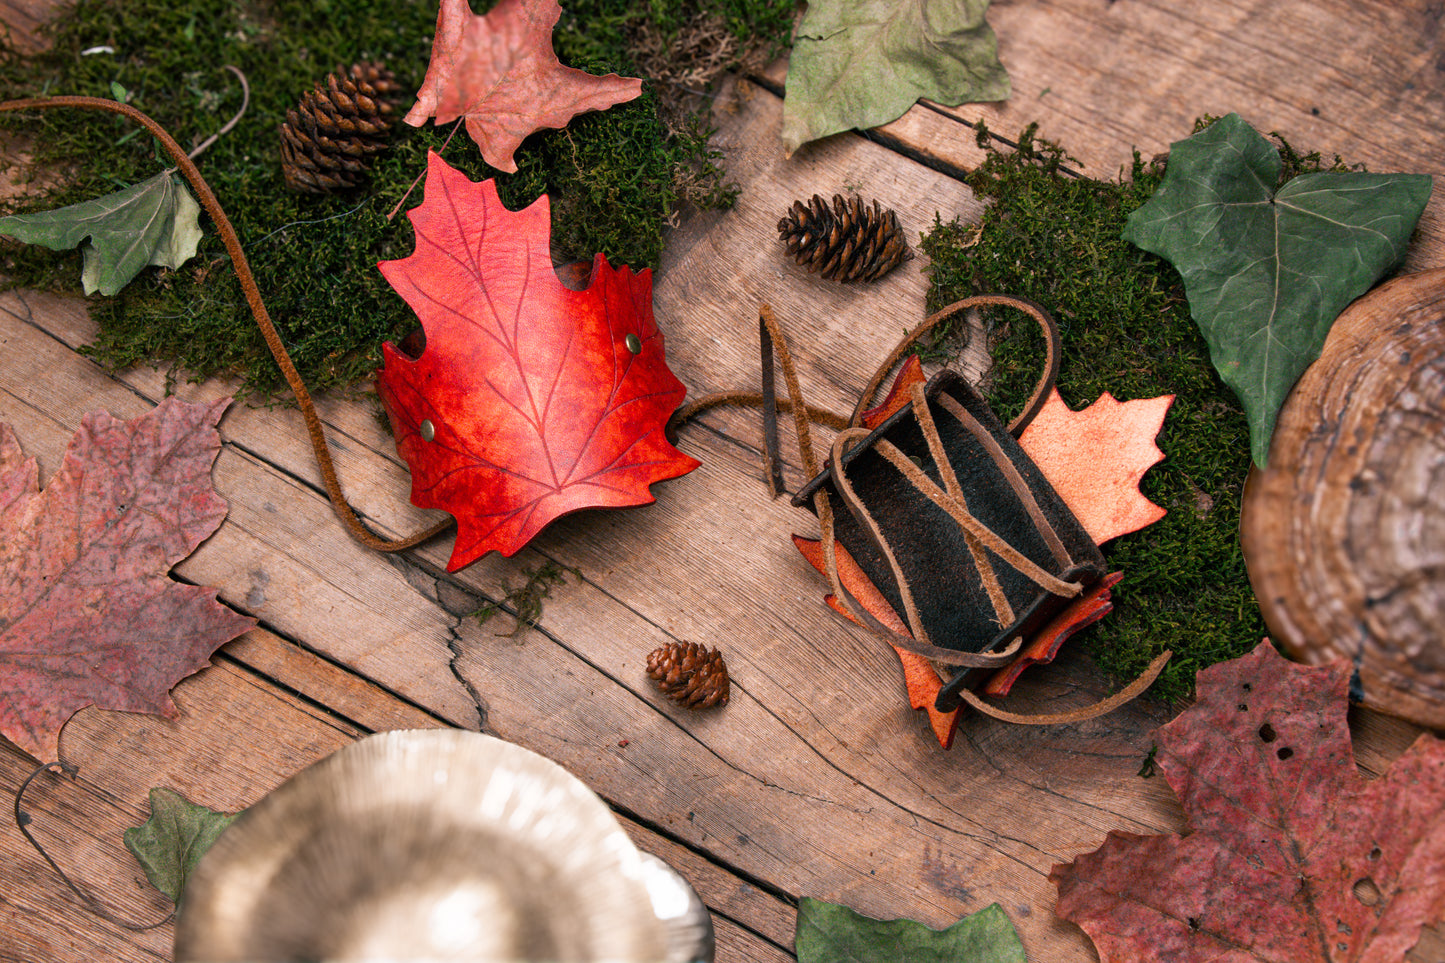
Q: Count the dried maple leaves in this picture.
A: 3